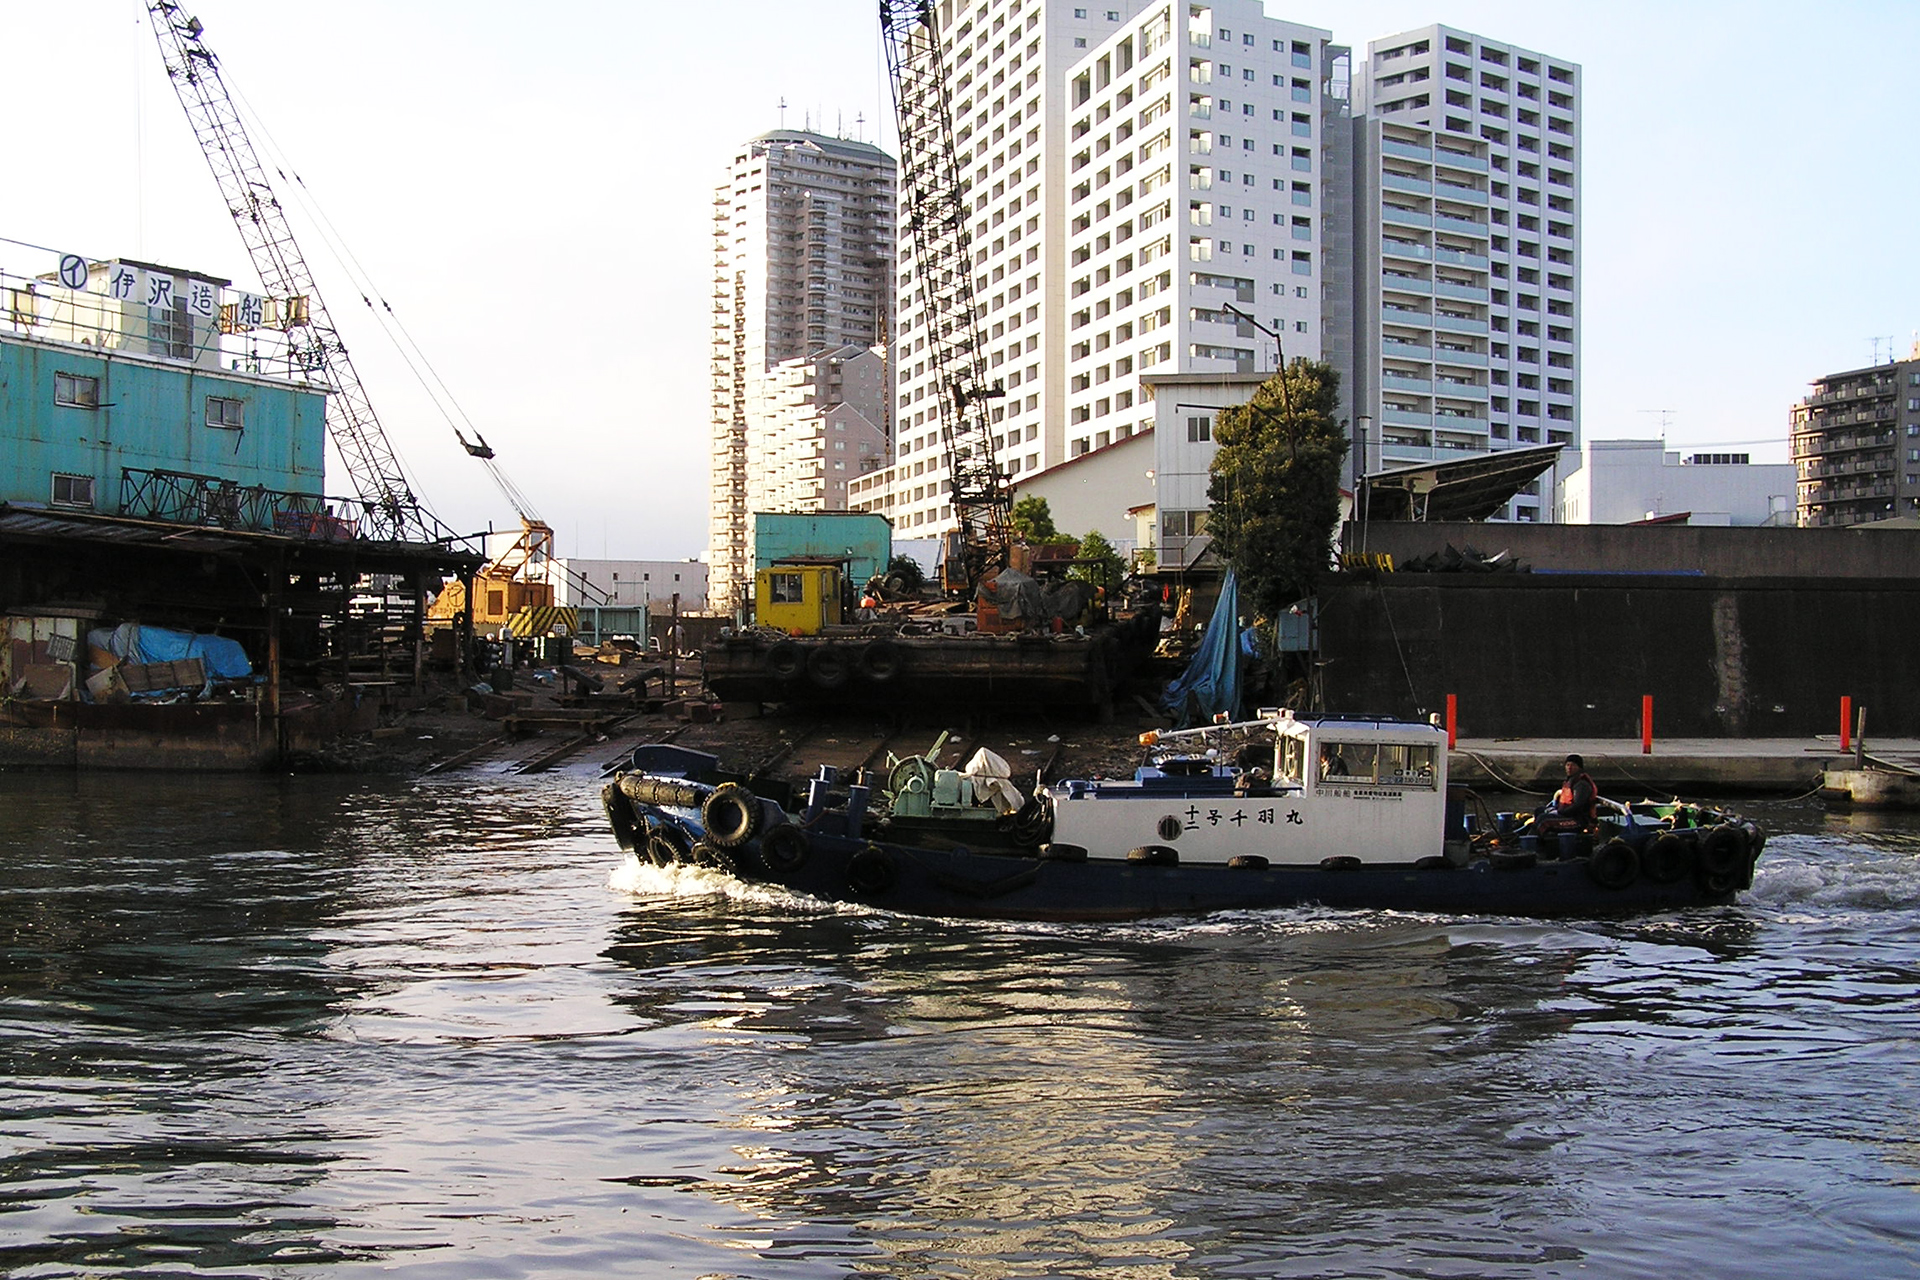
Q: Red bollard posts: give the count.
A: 3